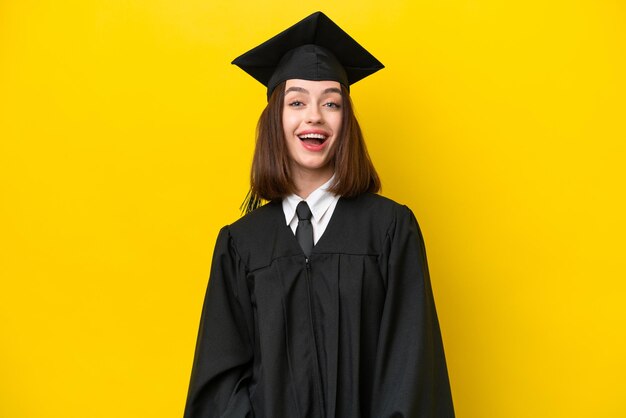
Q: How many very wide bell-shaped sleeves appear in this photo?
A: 2